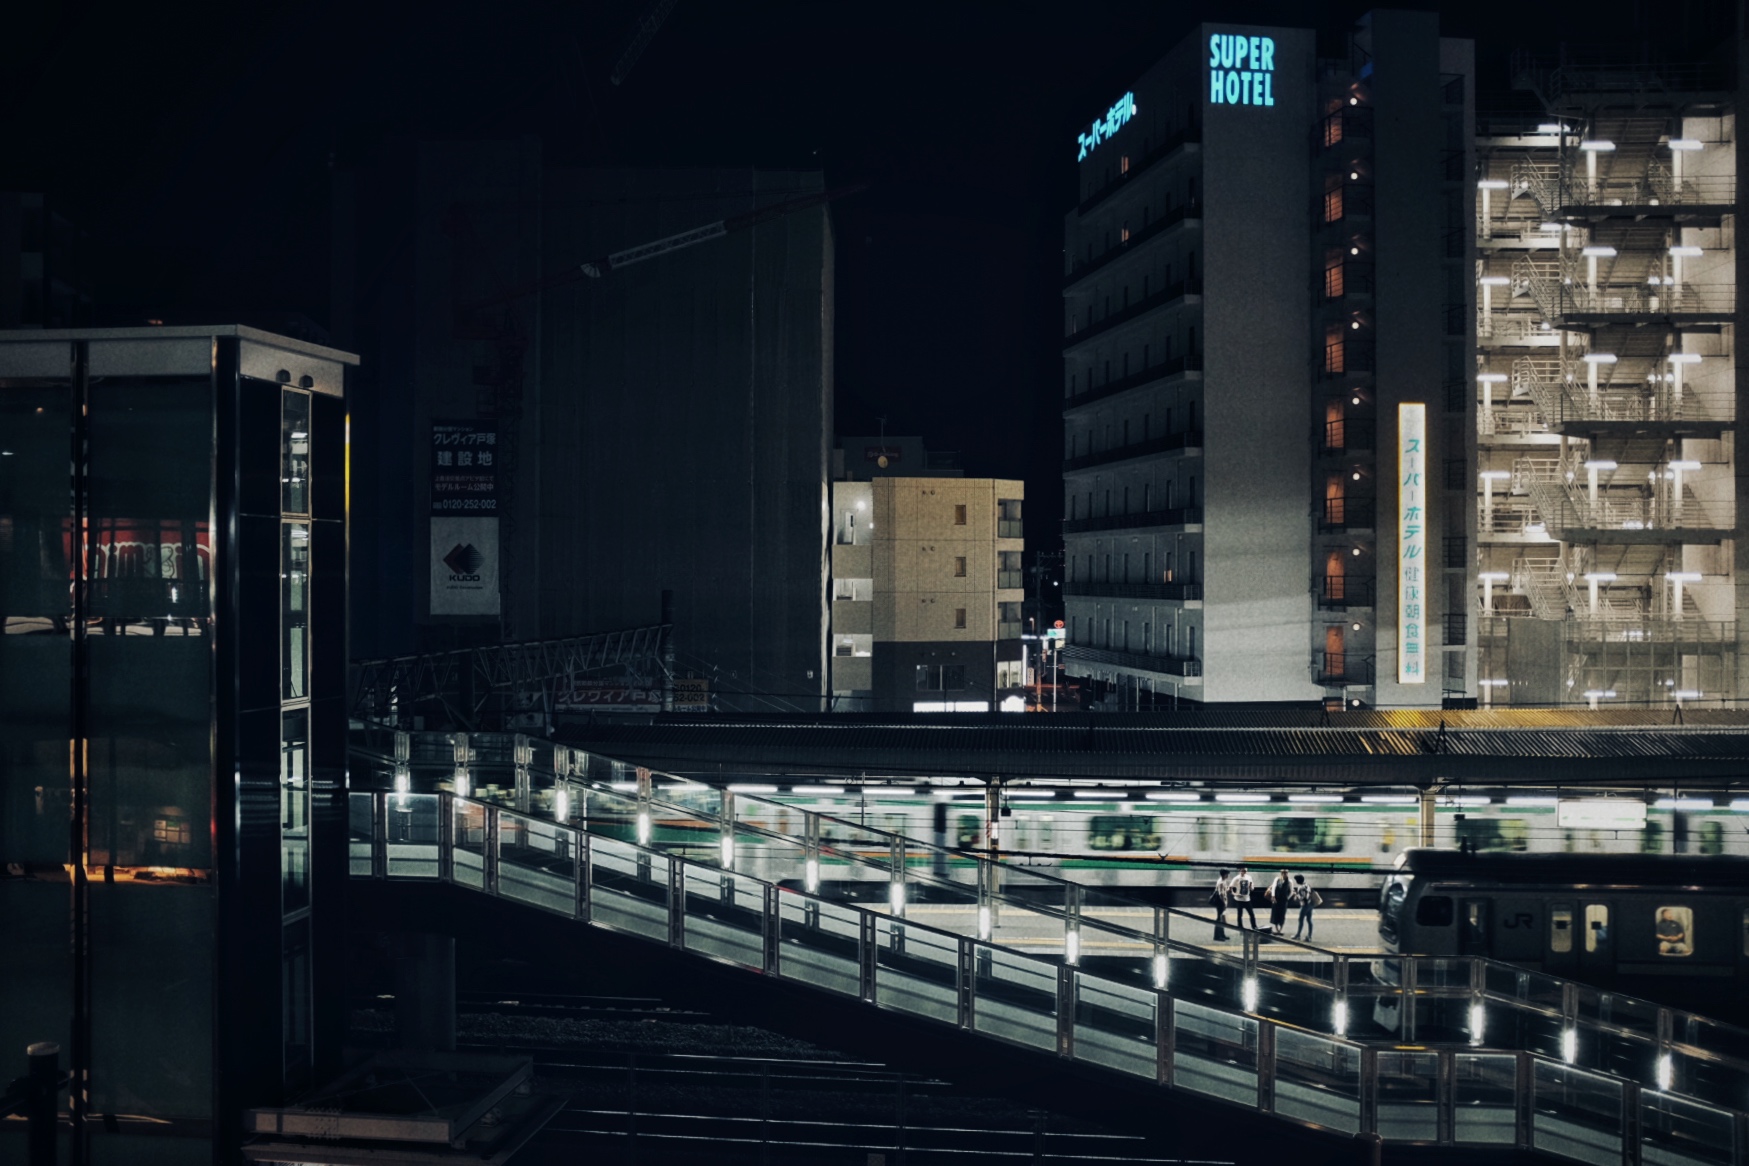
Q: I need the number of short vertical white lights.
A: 15